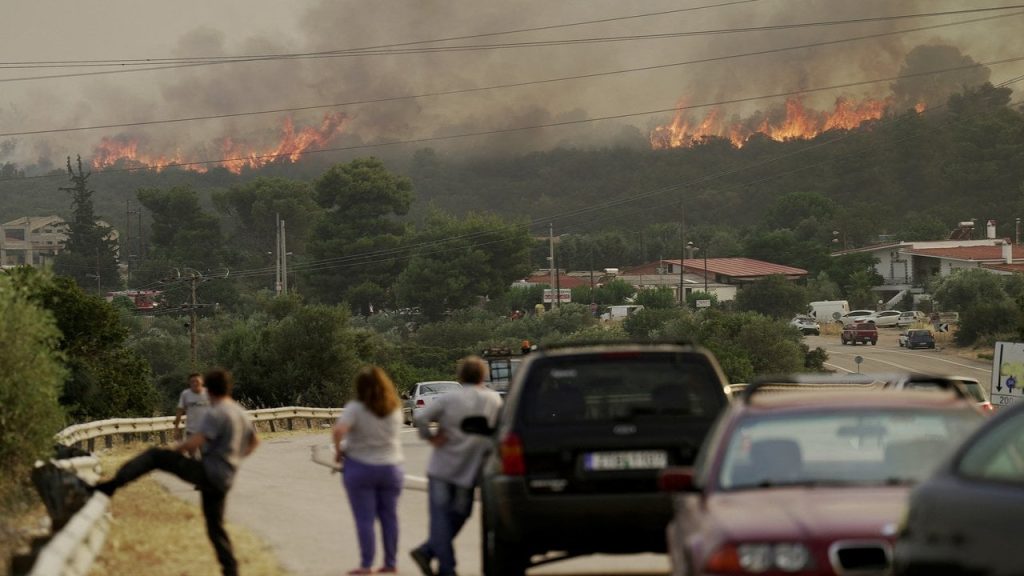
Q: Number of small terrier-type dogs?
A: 0